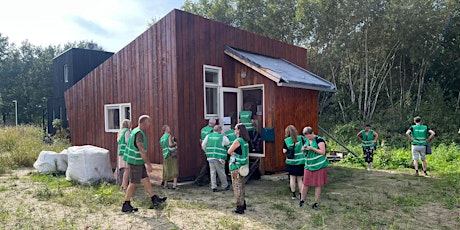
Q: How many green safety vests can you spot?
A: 12